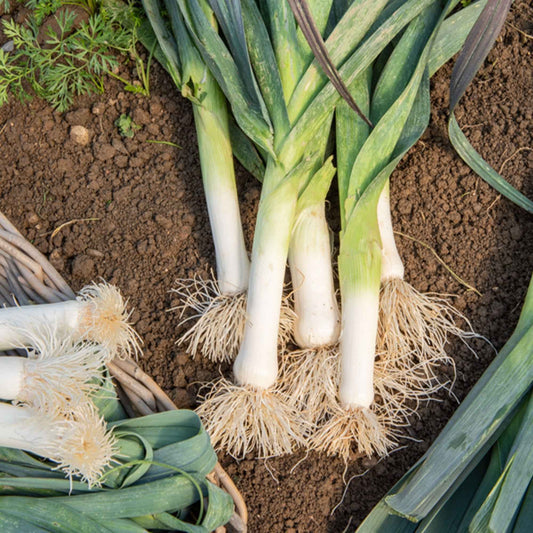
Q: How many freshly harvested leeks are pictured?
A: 8